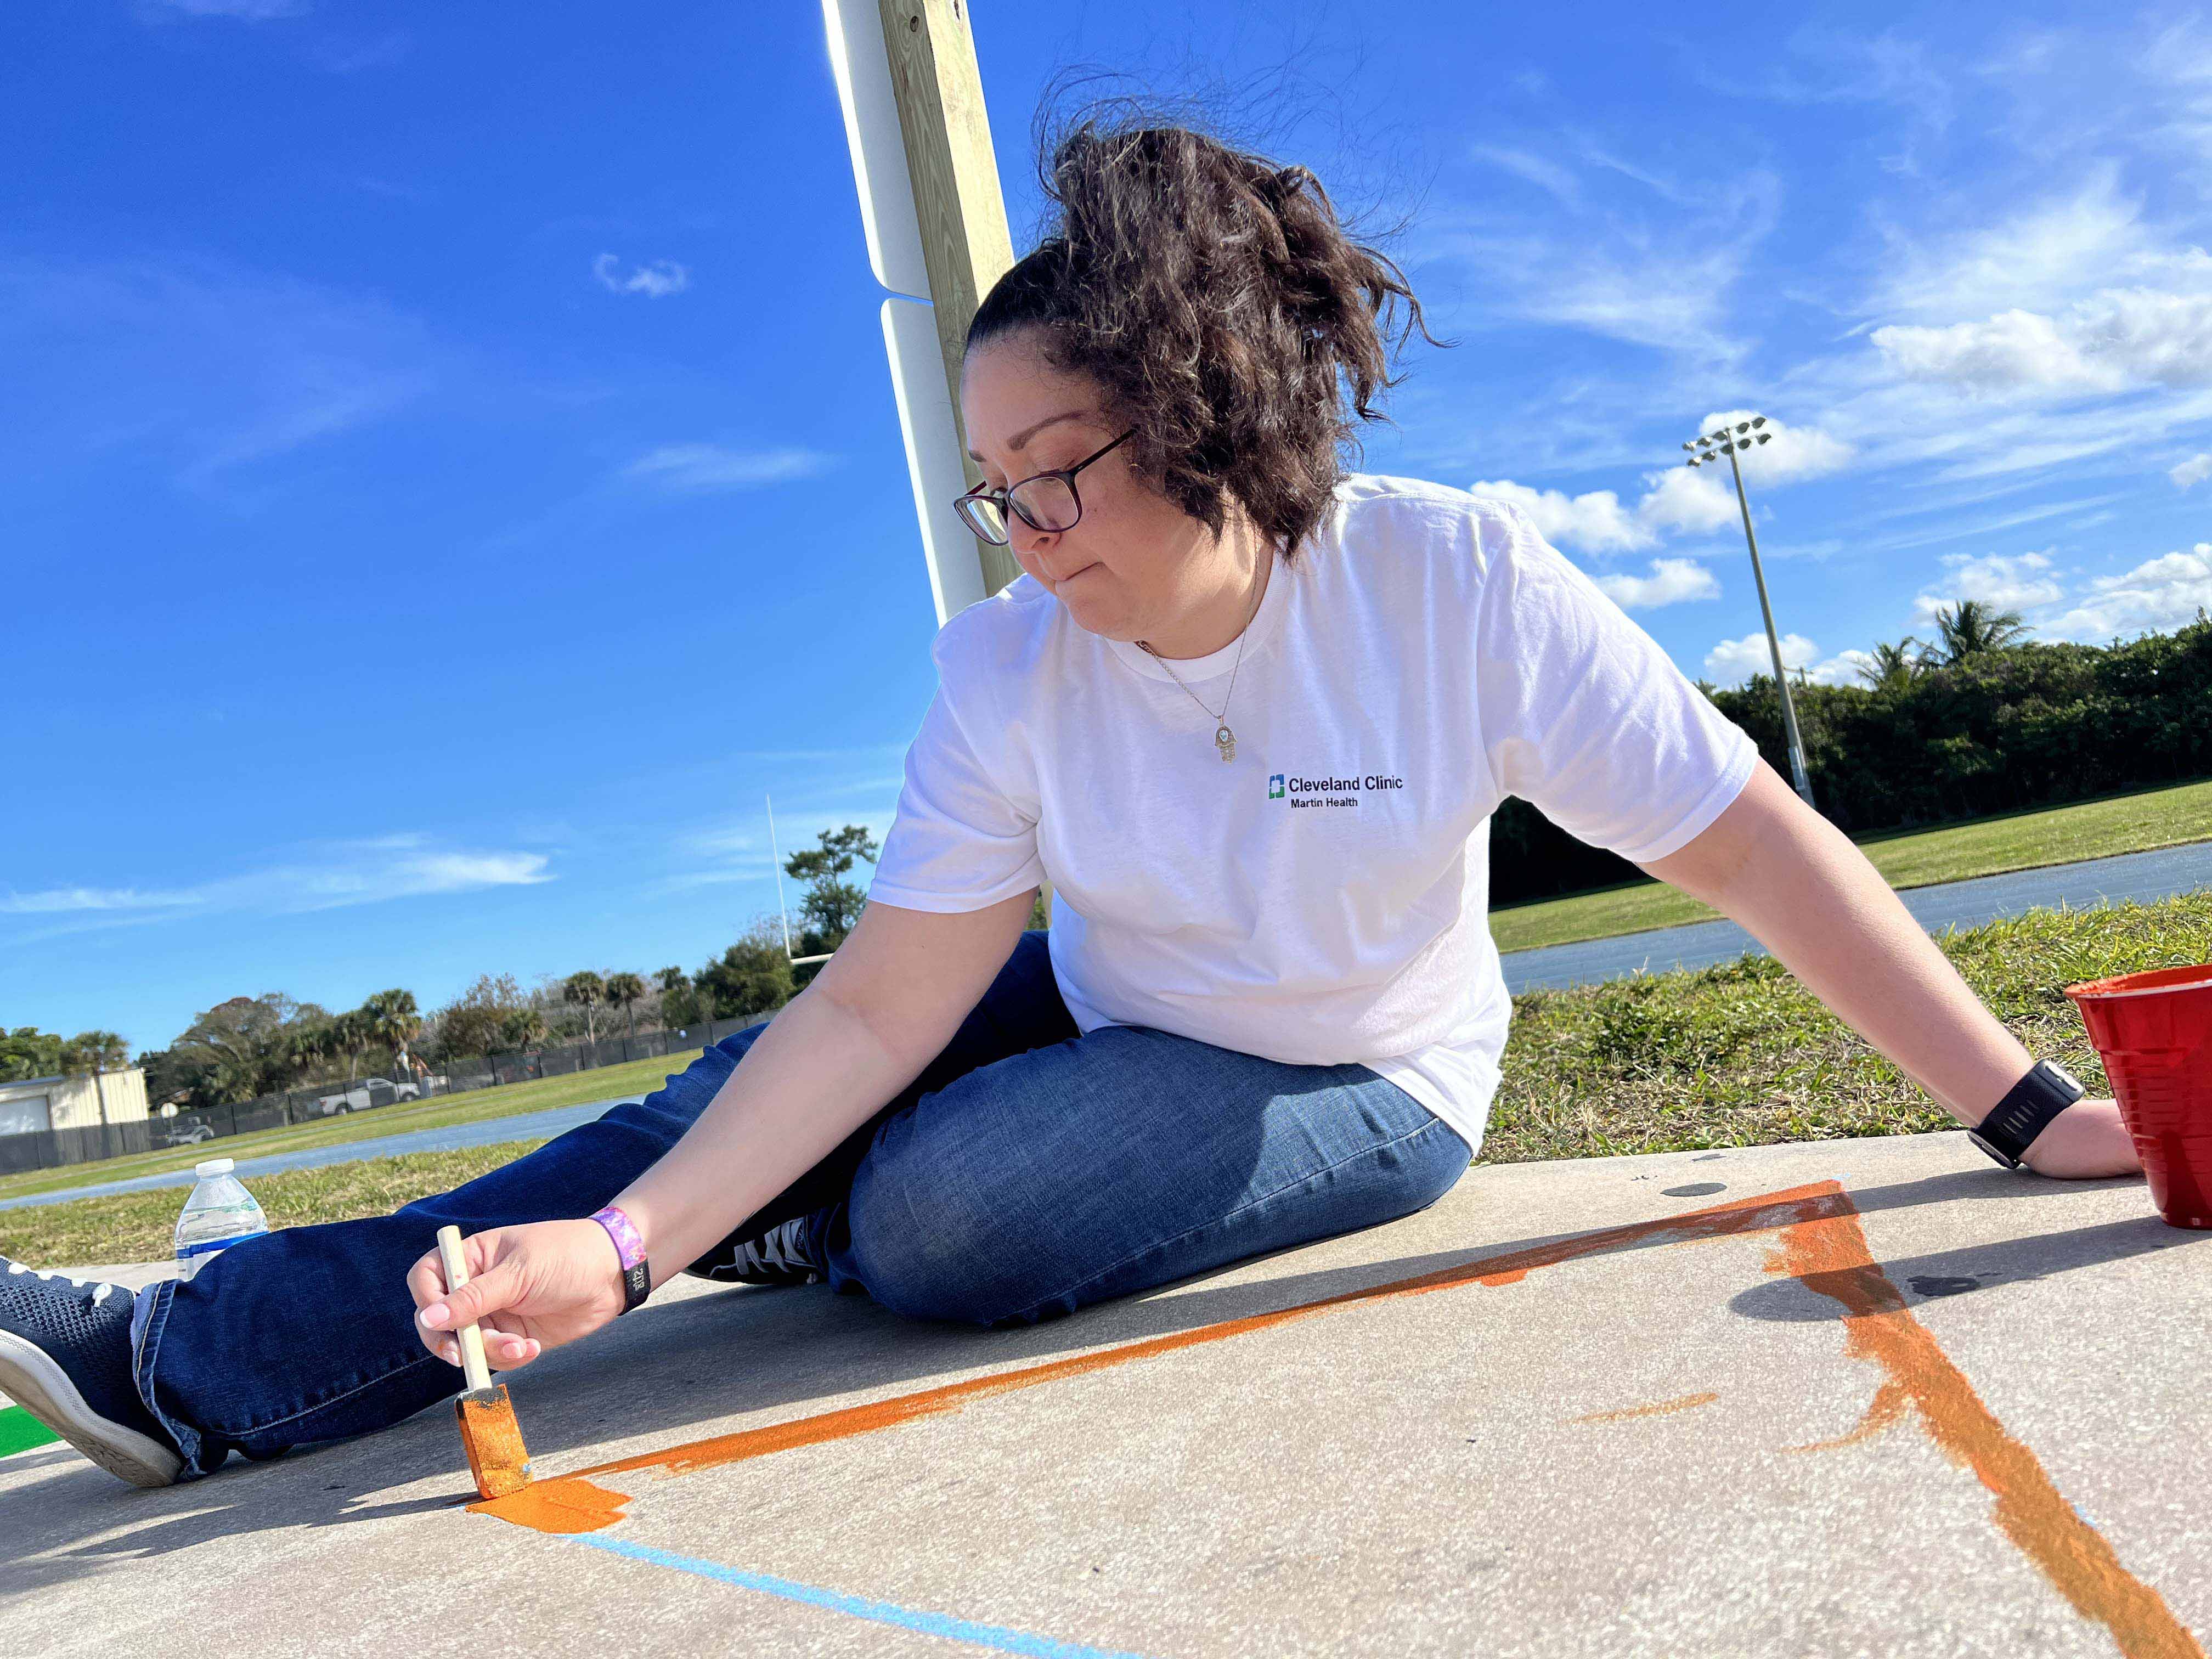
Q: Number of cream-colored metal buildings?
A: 1